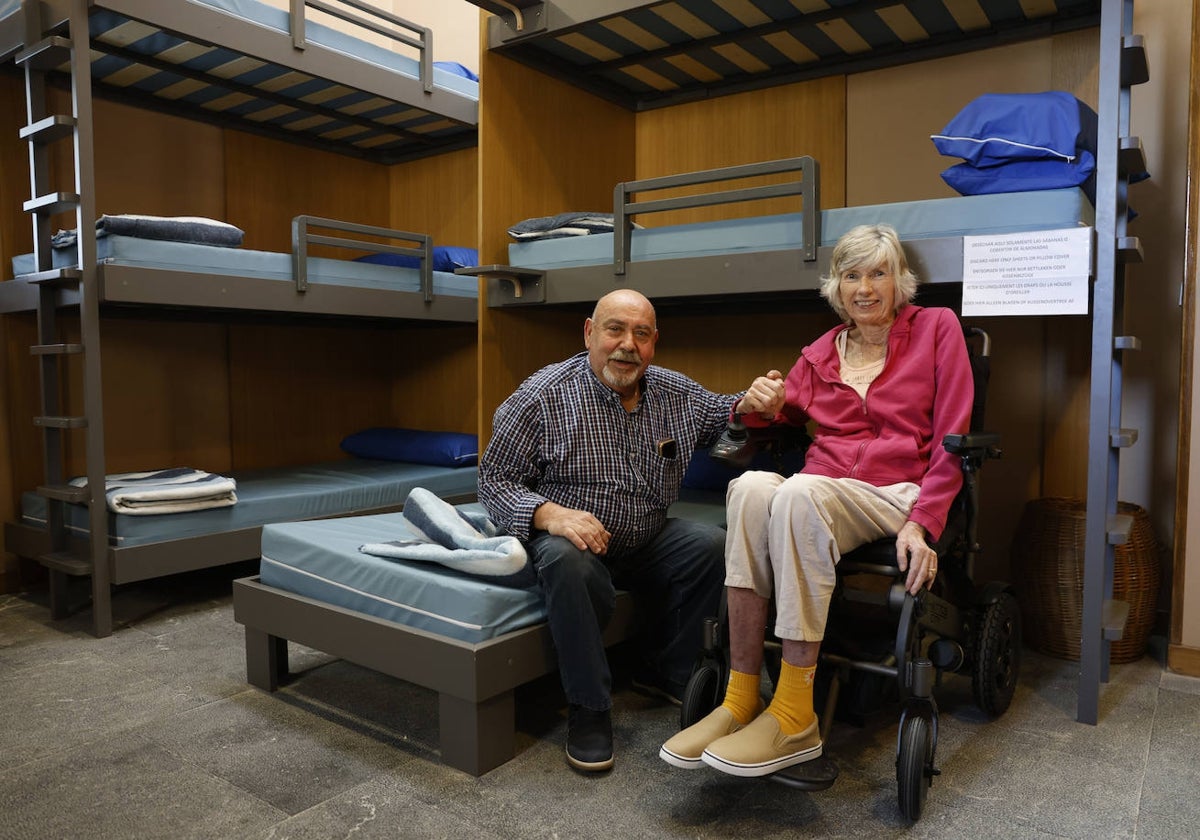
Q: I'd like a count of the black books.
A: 0